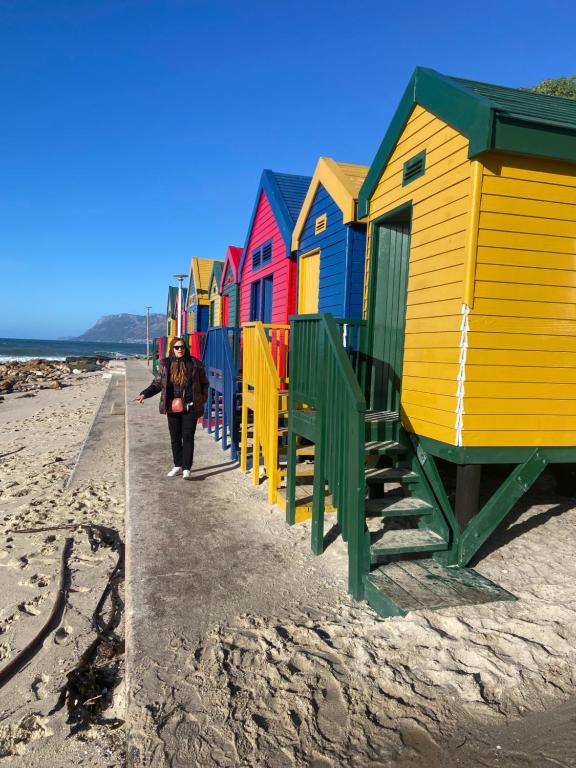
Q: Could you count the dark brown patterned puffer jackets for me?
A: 1